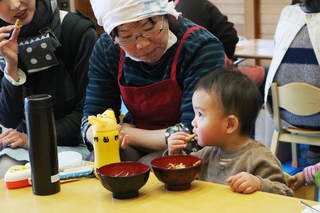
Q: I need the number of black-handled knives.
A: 0